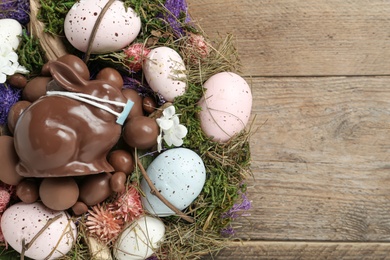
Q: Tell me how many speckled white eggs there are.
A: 2